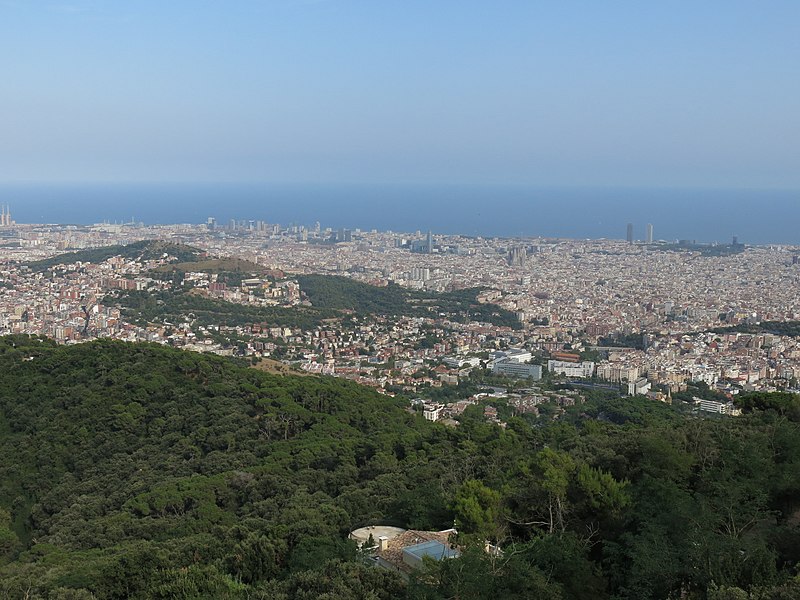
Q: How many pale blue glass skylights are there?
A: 1